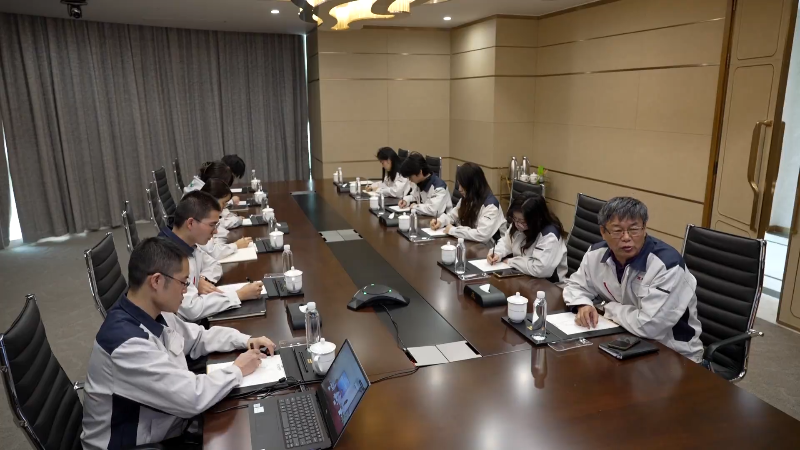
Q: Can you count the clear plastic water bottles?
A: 12